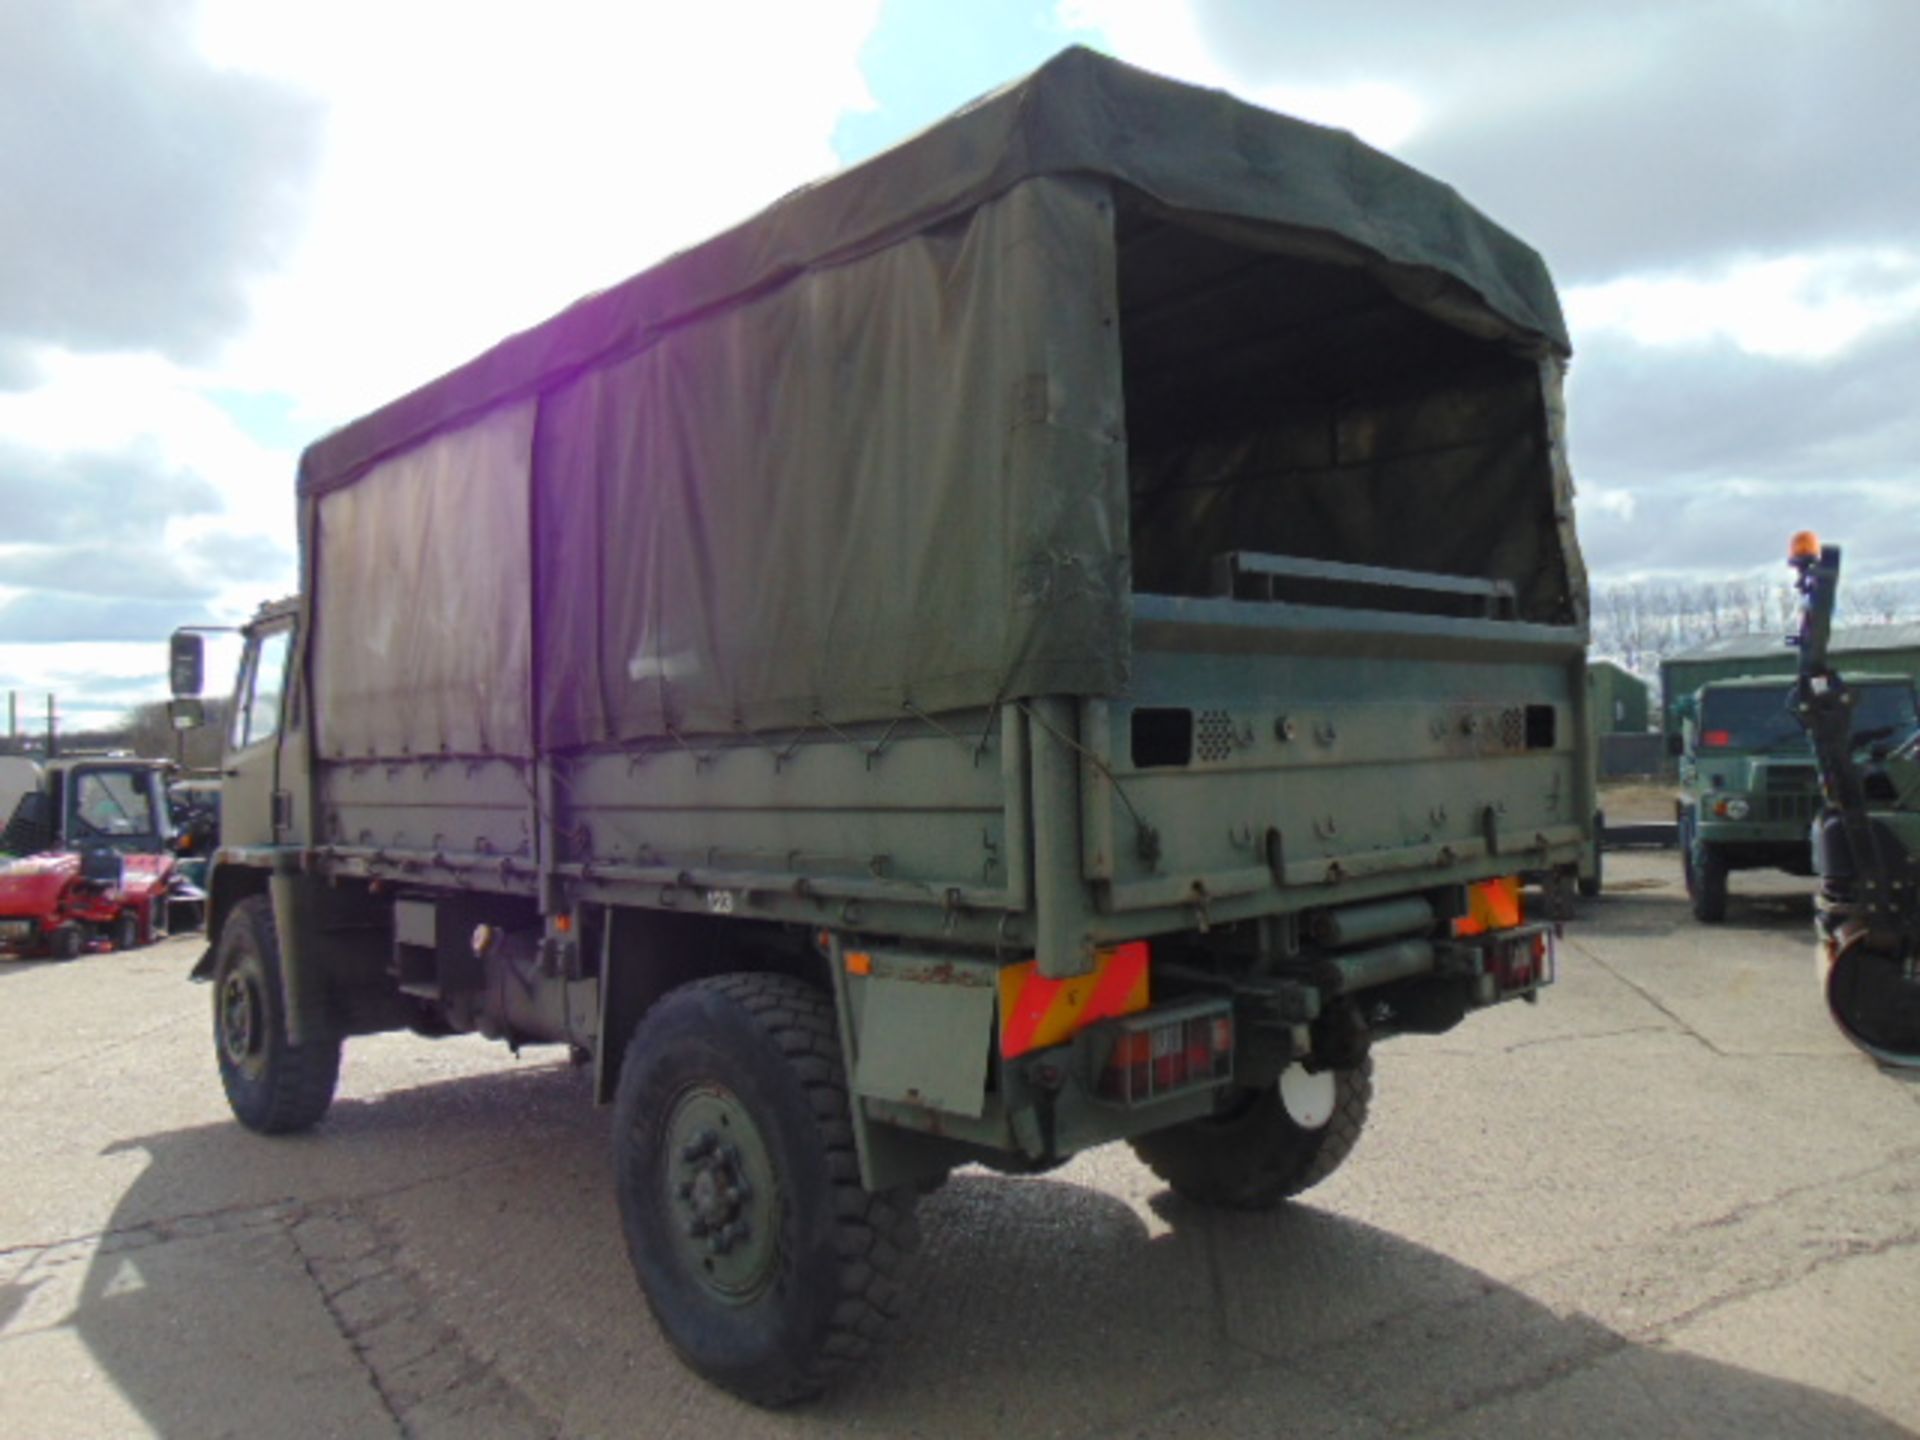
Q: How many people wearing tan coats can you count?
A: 0